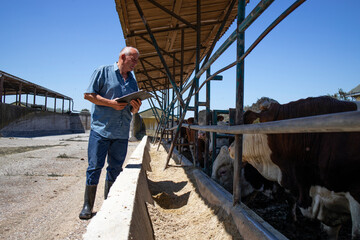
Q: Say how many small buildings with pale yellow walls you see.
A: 1